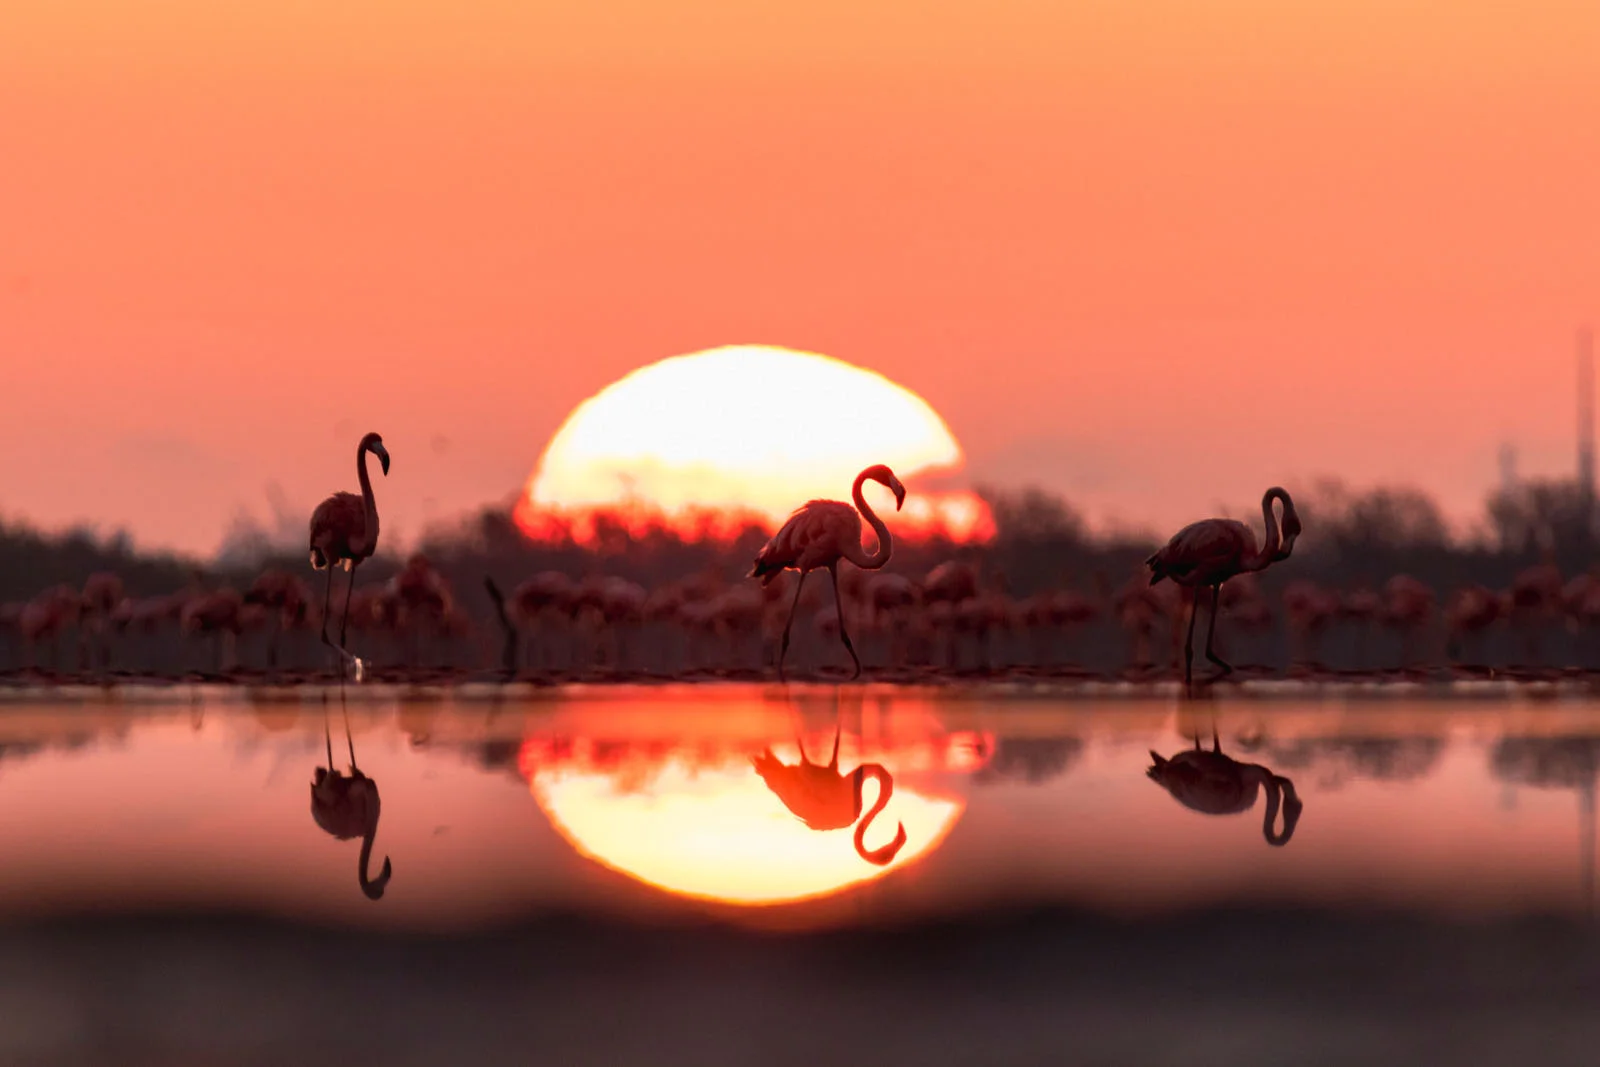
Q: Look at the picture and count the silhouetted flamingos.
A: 3